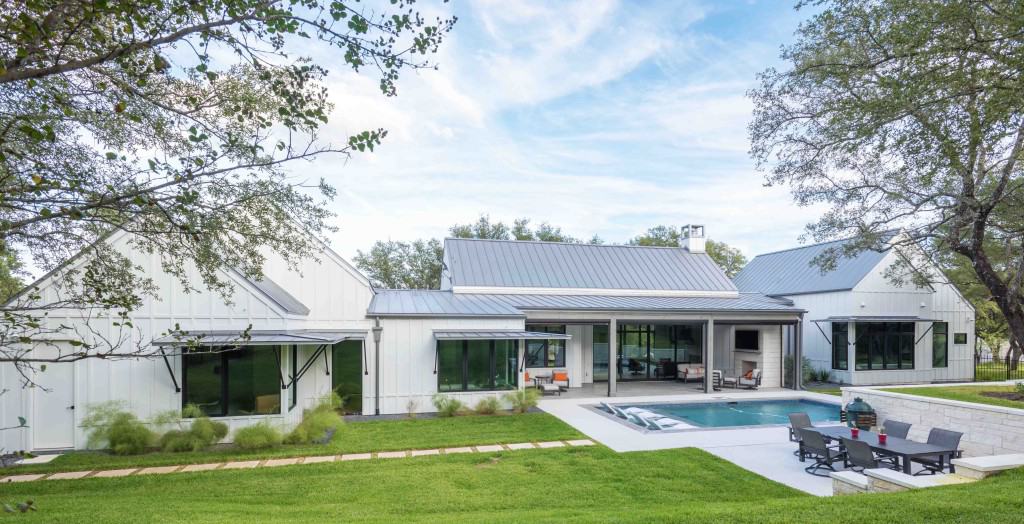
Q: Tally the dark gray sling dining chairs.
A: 5